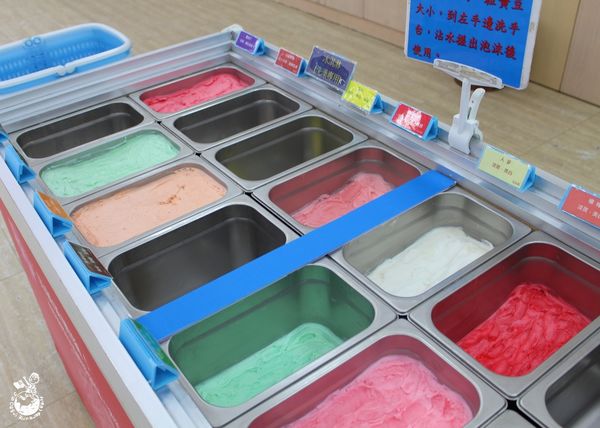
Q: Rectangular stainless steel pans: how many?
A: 13